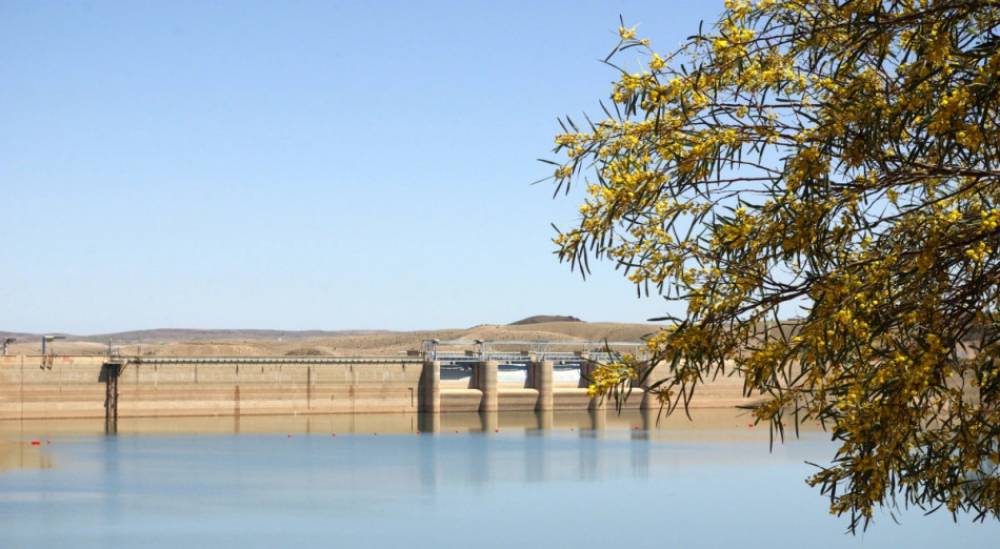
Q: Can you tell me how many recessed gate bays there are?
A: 4